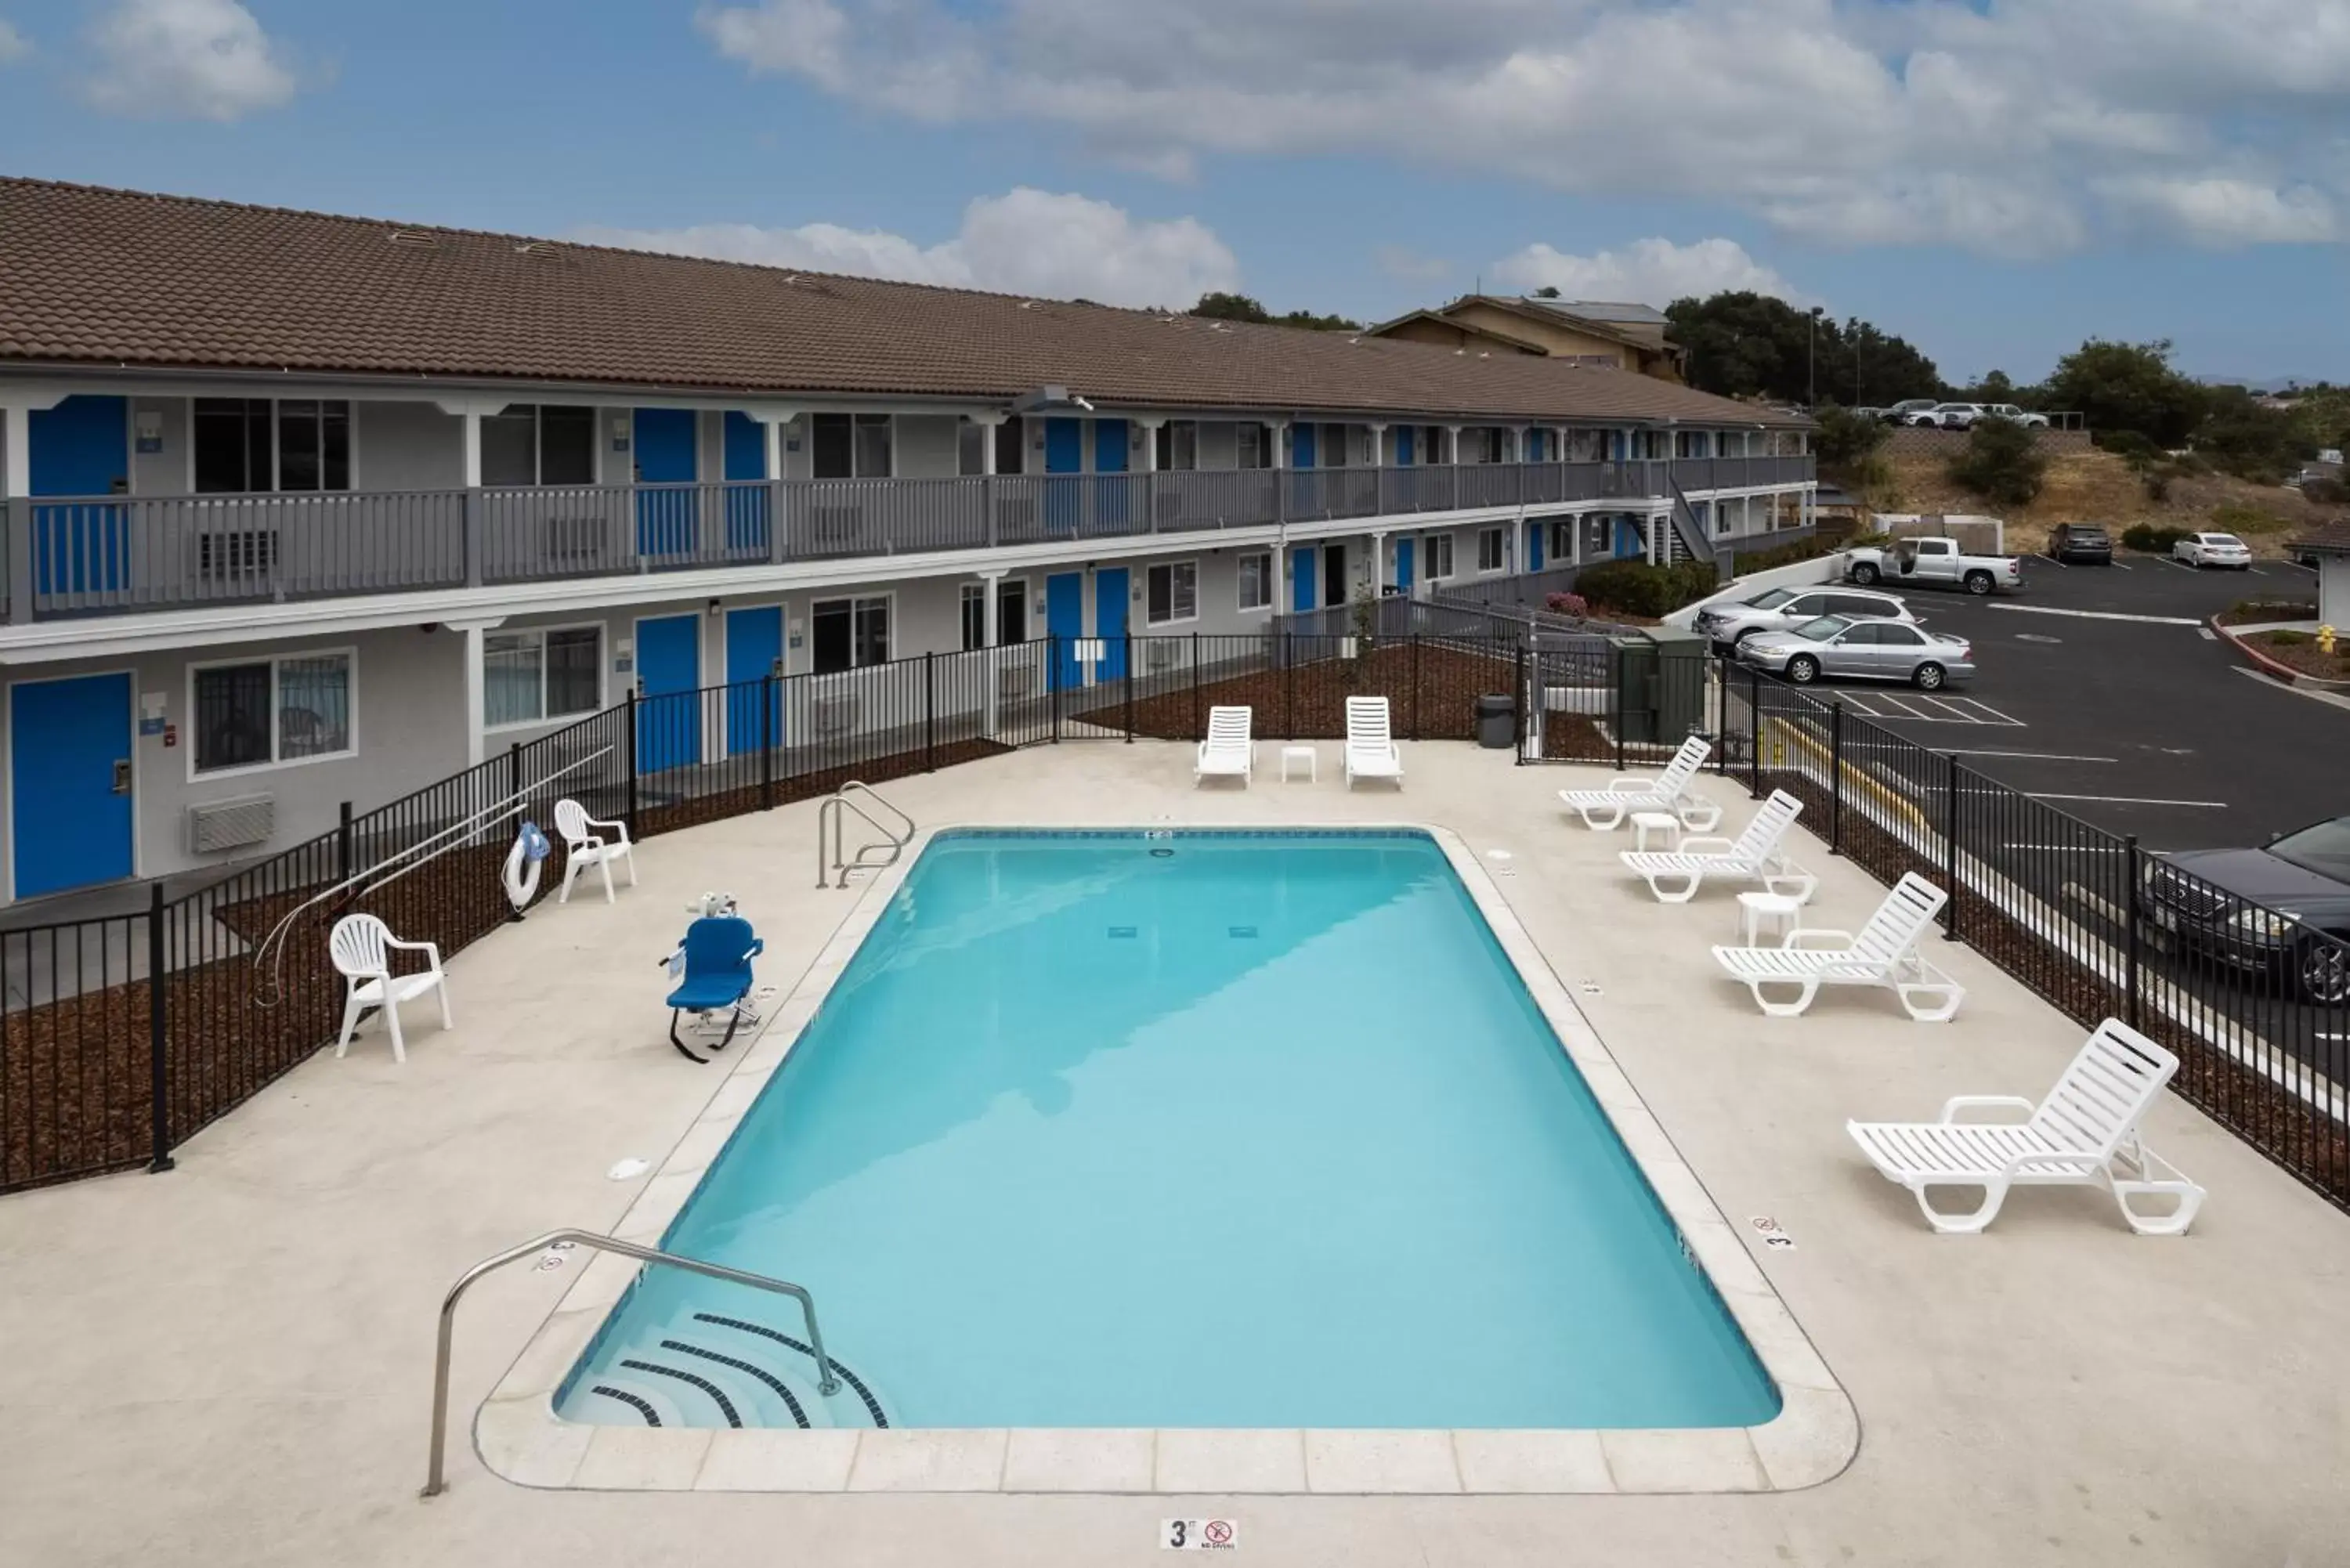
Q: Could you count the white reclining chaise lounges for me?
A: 6